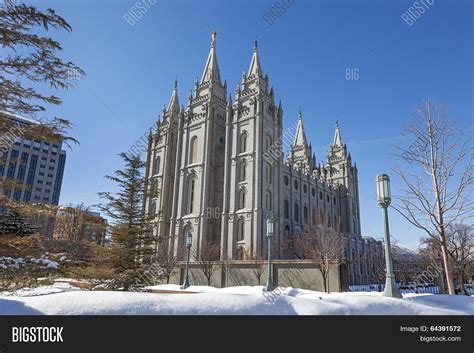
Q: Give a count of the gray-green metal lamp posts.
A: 3